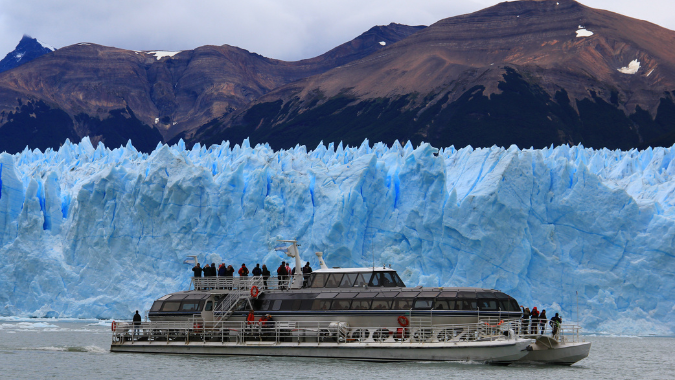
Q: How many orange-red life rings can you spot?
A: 3